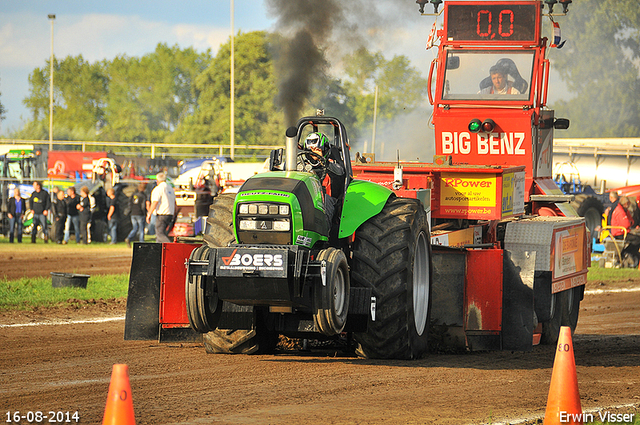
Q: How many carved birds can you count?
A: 0